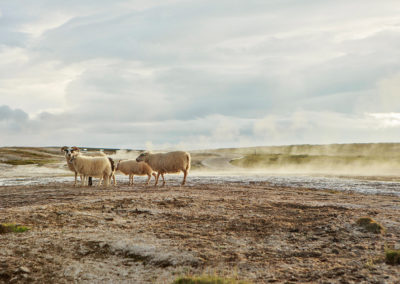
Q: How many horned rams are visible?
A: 1